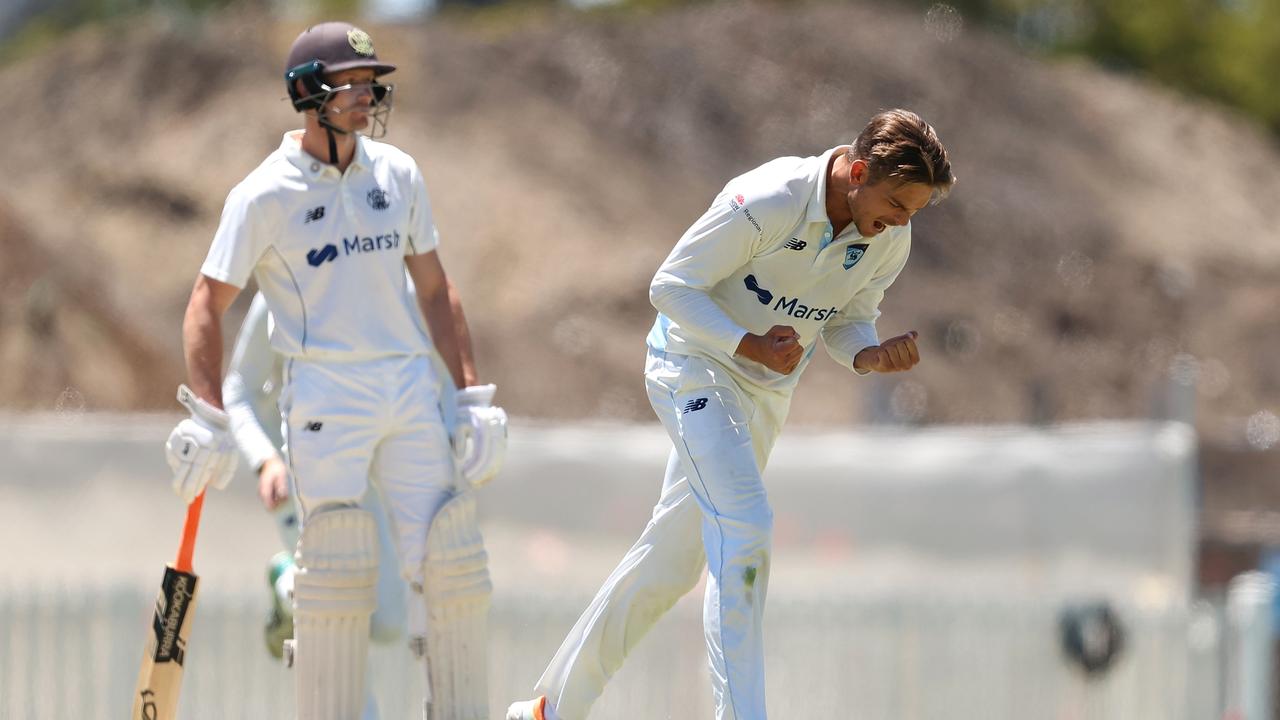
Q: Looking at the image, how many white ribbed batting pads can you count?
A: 2